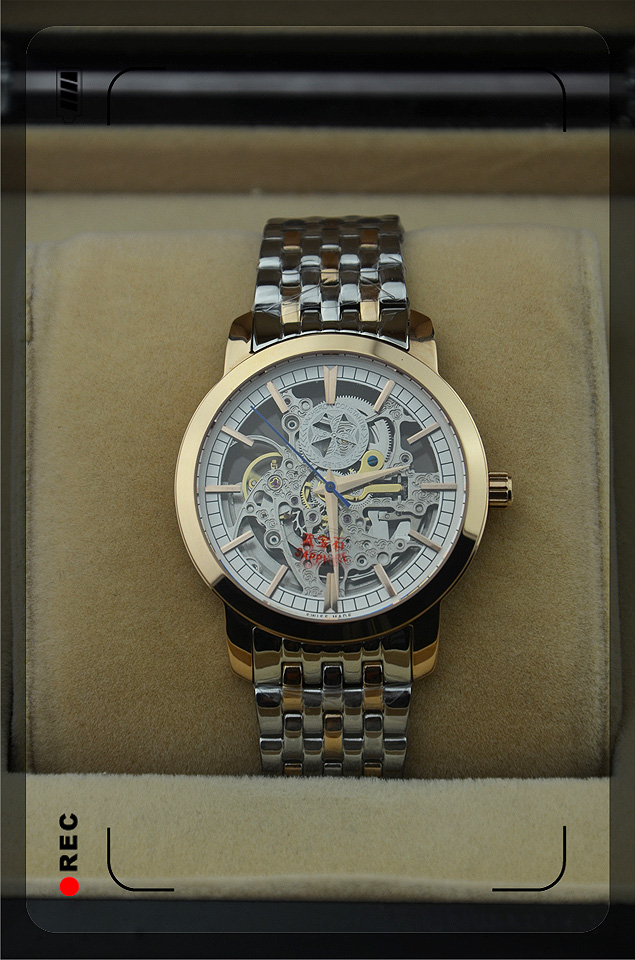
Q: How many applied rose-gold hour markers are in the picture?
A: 12